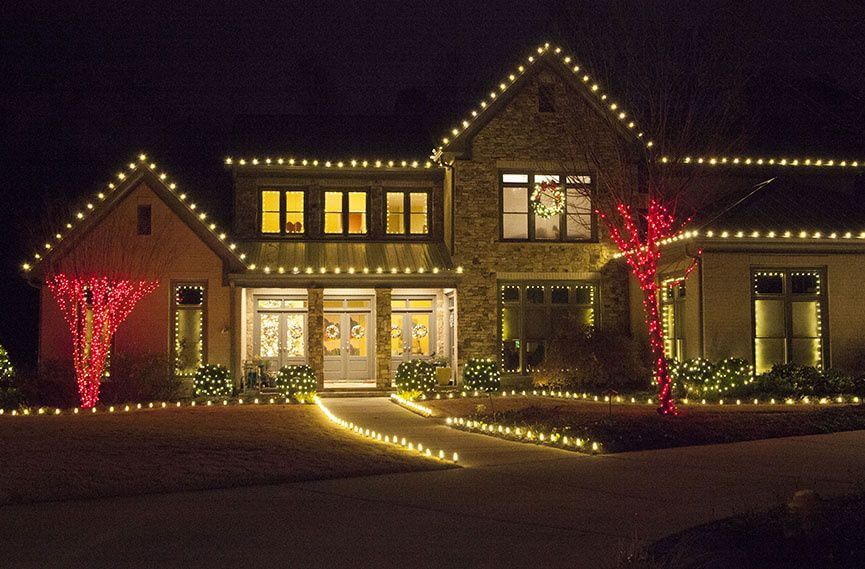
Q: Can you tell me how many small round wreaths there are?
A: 6